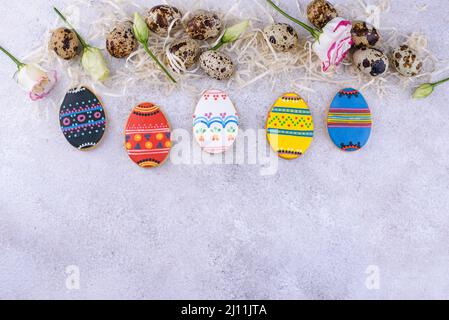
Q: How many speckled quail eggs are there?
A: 11